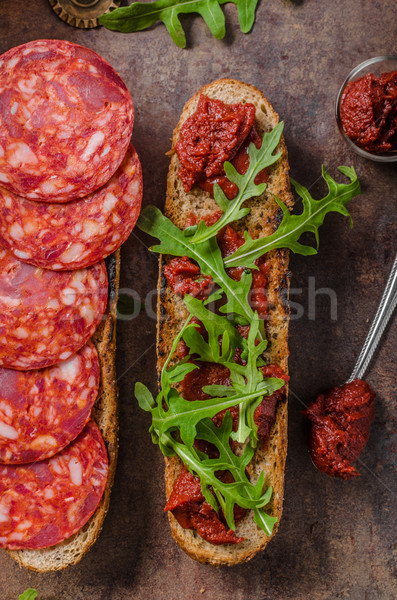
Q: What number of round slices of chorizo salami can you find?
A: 5